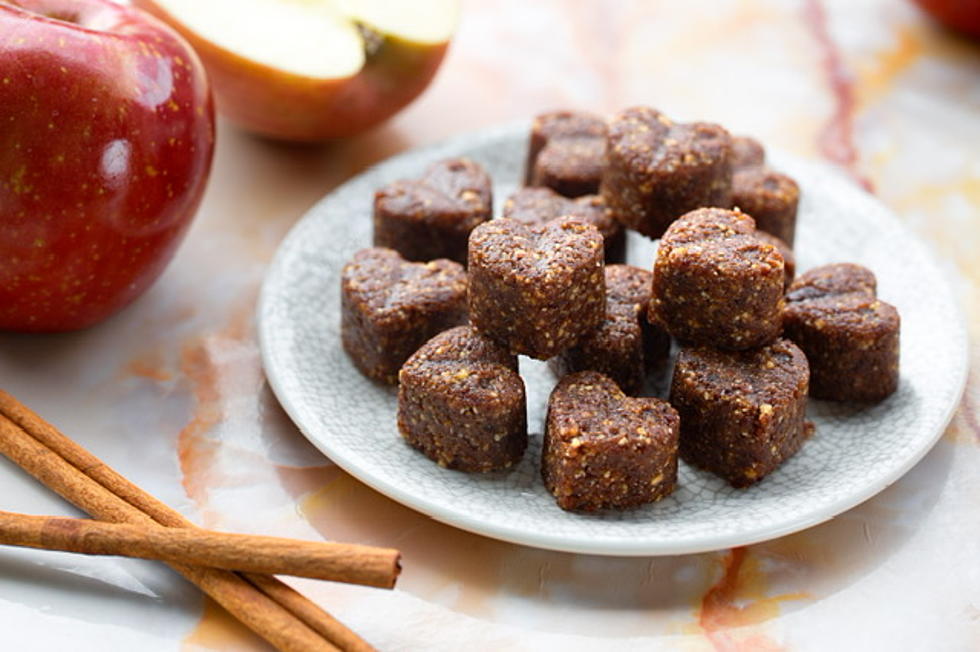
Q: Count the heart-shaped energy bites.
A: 14